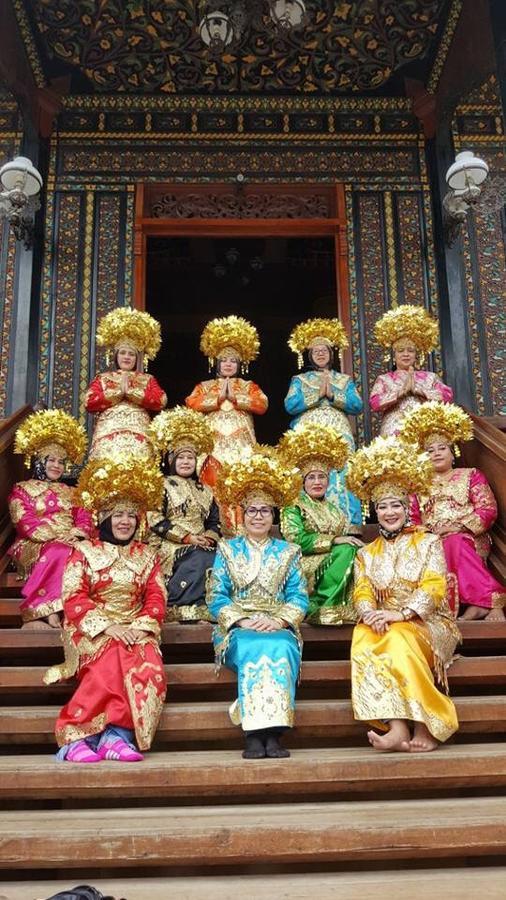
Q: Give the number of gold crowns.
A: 11